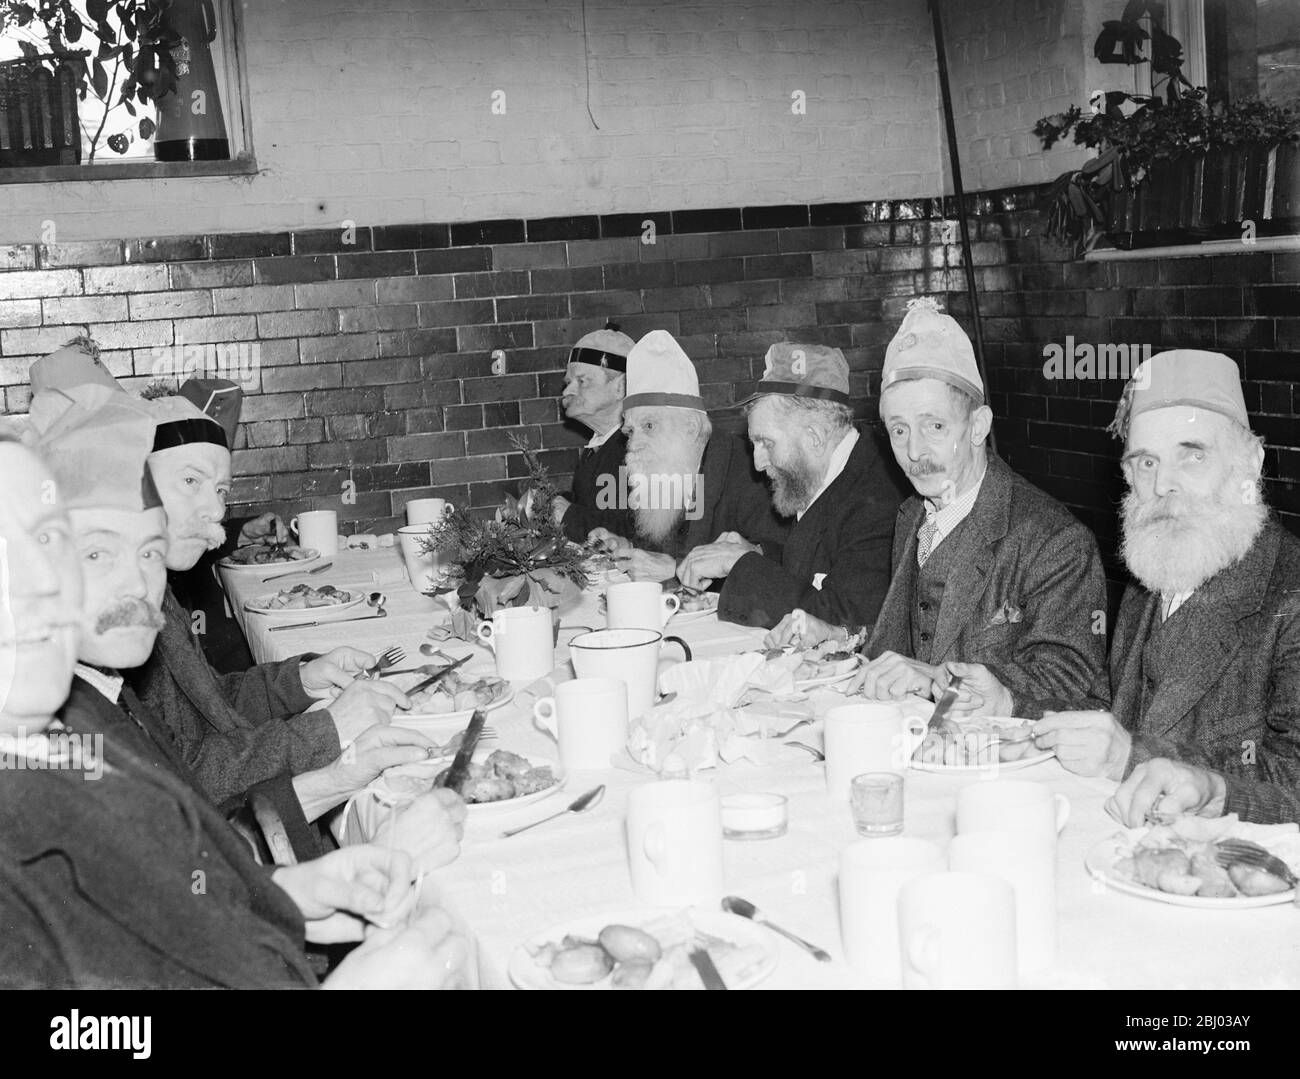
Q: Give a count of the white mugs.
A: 11